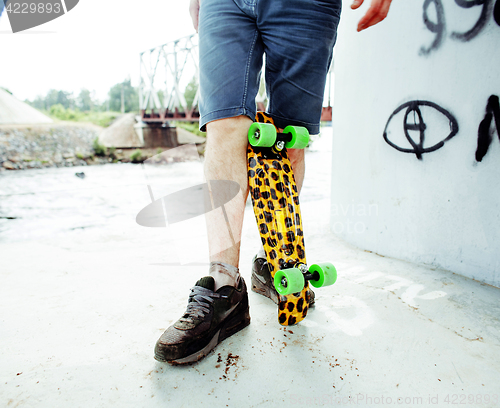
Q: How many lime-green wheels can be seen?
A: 4